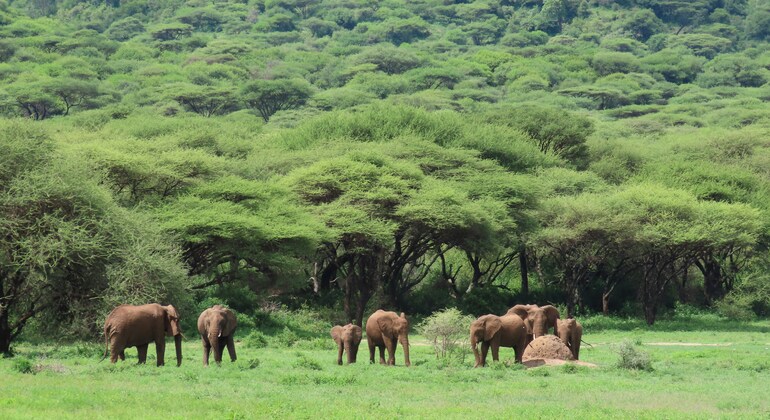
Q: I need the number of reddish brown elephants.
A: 7